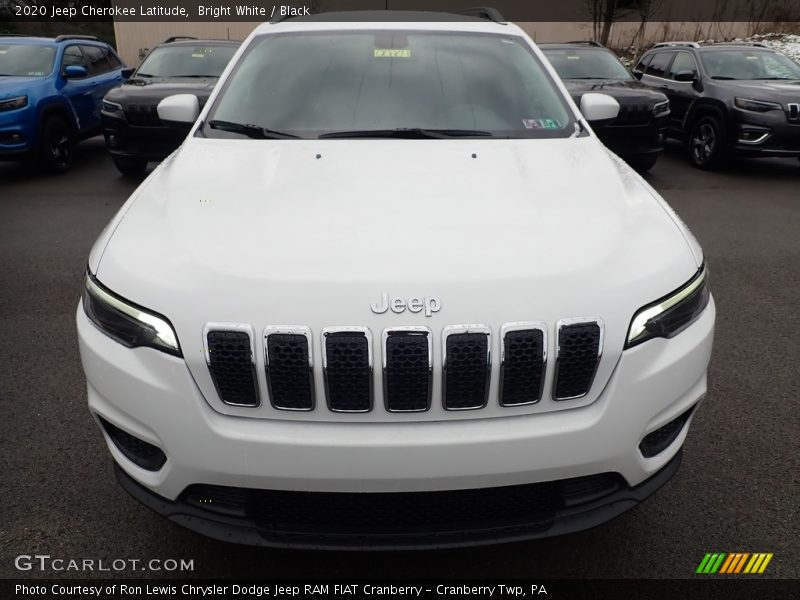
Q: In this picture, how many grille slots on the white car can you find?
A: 7